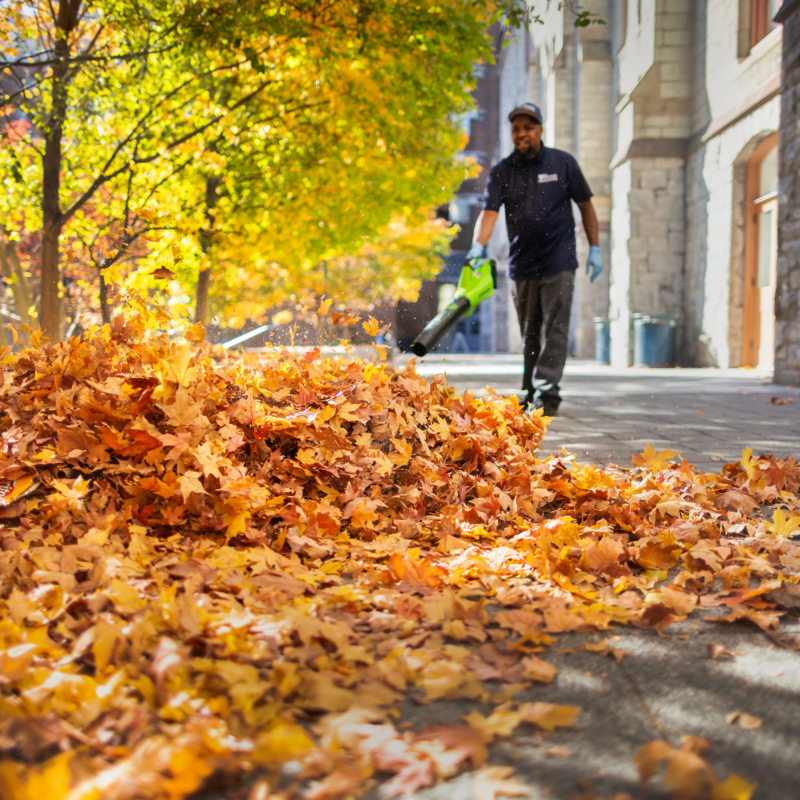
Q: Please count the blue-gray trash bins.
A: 2